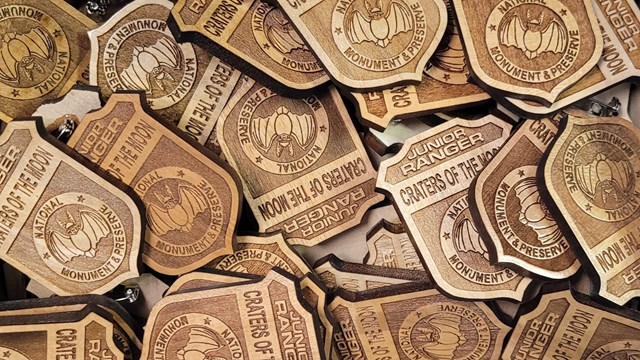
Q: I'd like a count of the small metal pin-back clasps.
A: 4